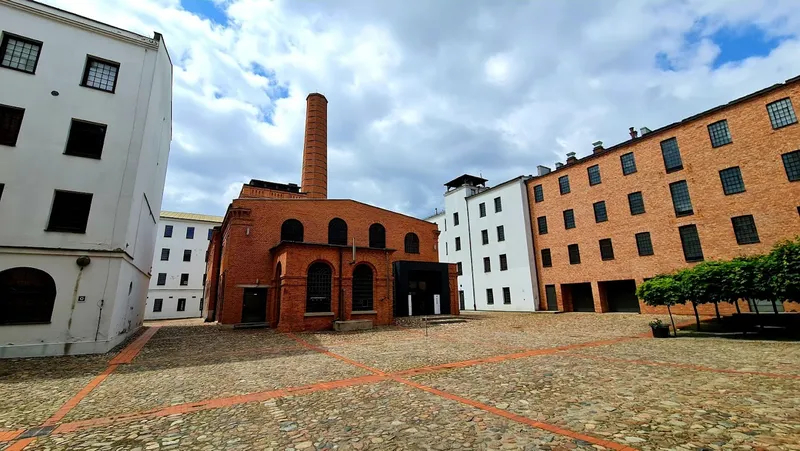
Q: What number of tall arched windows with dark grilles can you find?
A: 2